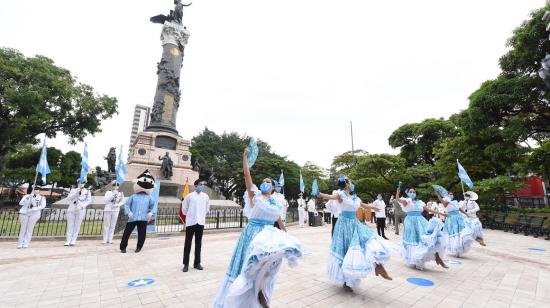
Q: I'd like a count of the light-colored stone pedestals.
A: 1